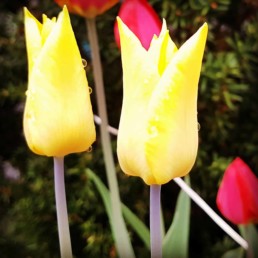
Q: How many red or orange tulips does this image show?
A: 3